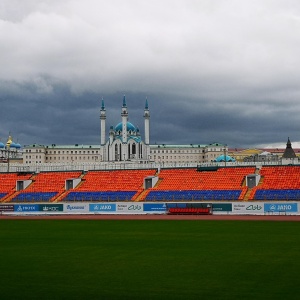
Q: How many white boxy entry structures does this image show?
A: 4